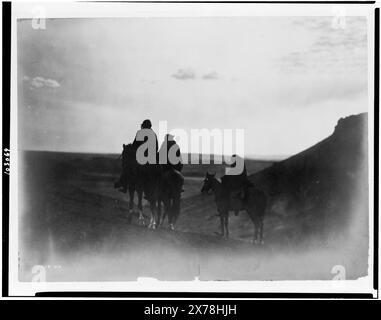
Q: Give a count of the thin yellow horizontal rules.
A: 0